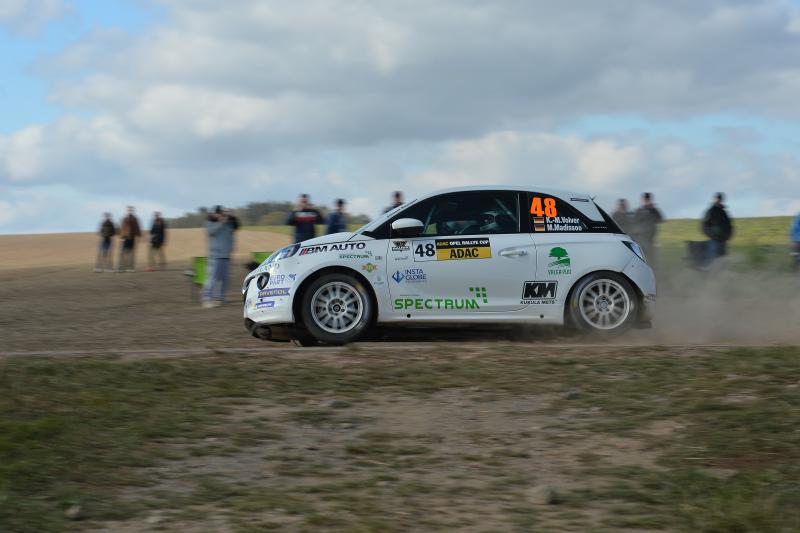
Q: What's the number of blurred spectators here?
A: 11